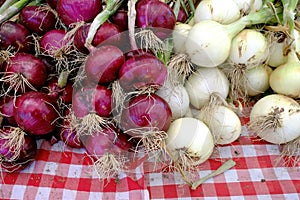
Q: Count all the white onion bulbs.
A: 13